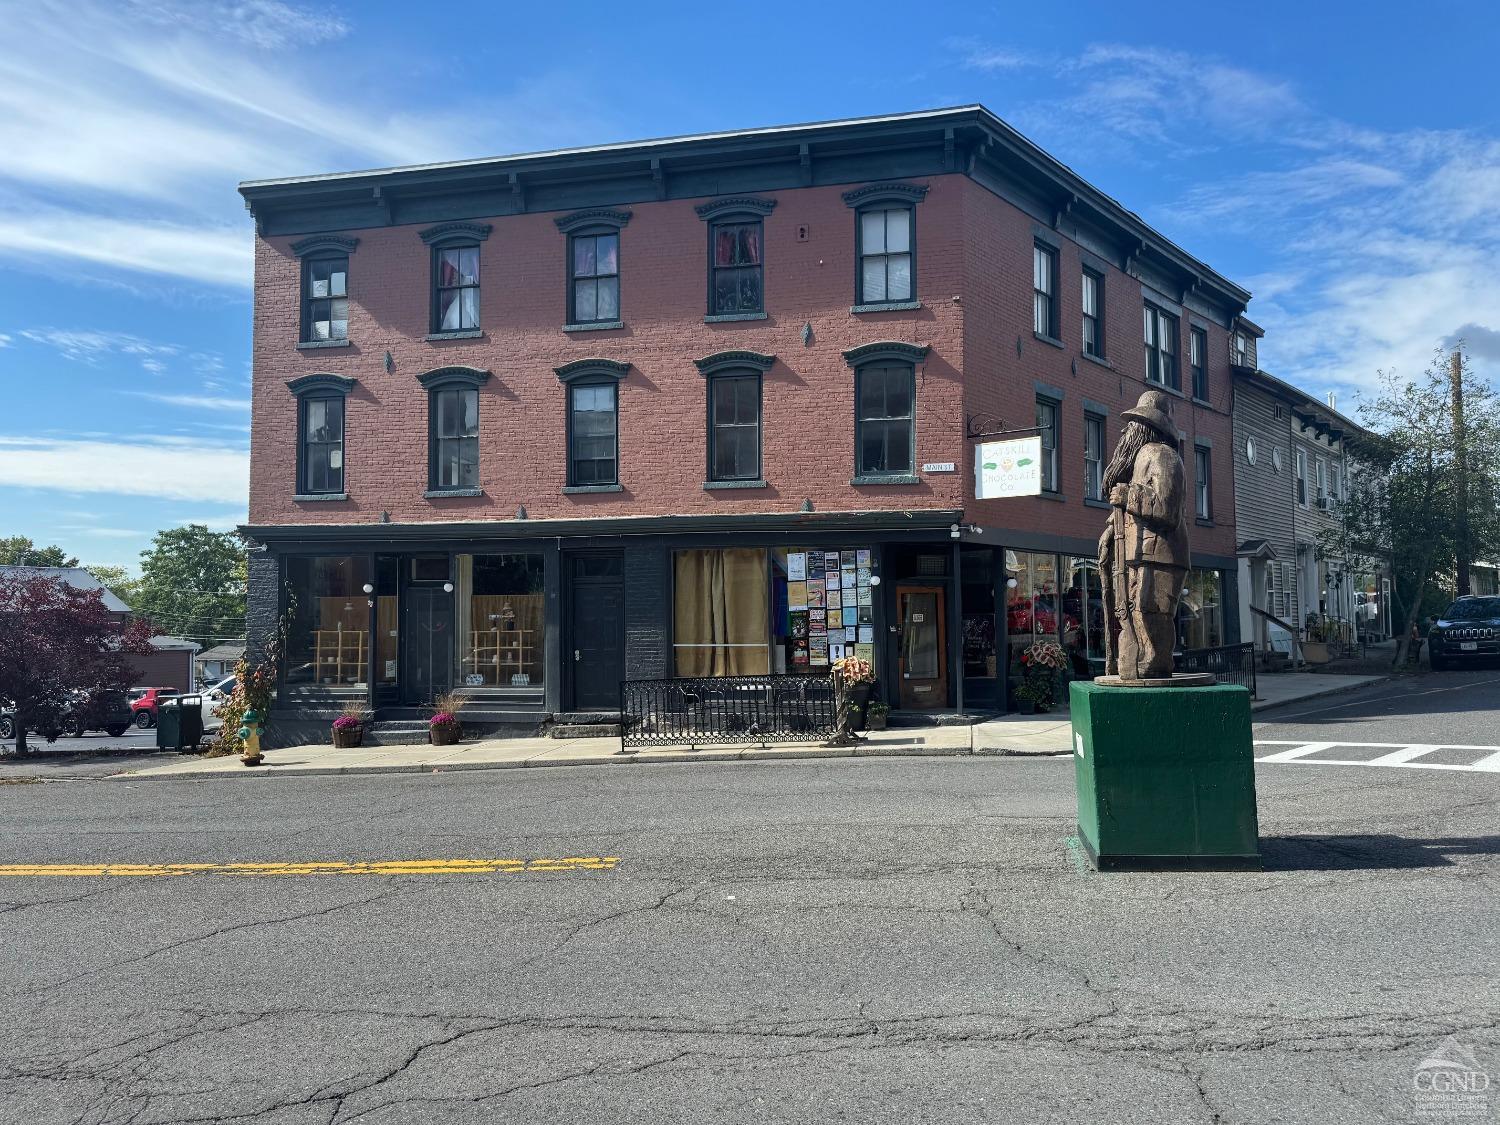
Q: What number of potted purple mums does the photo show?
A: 2